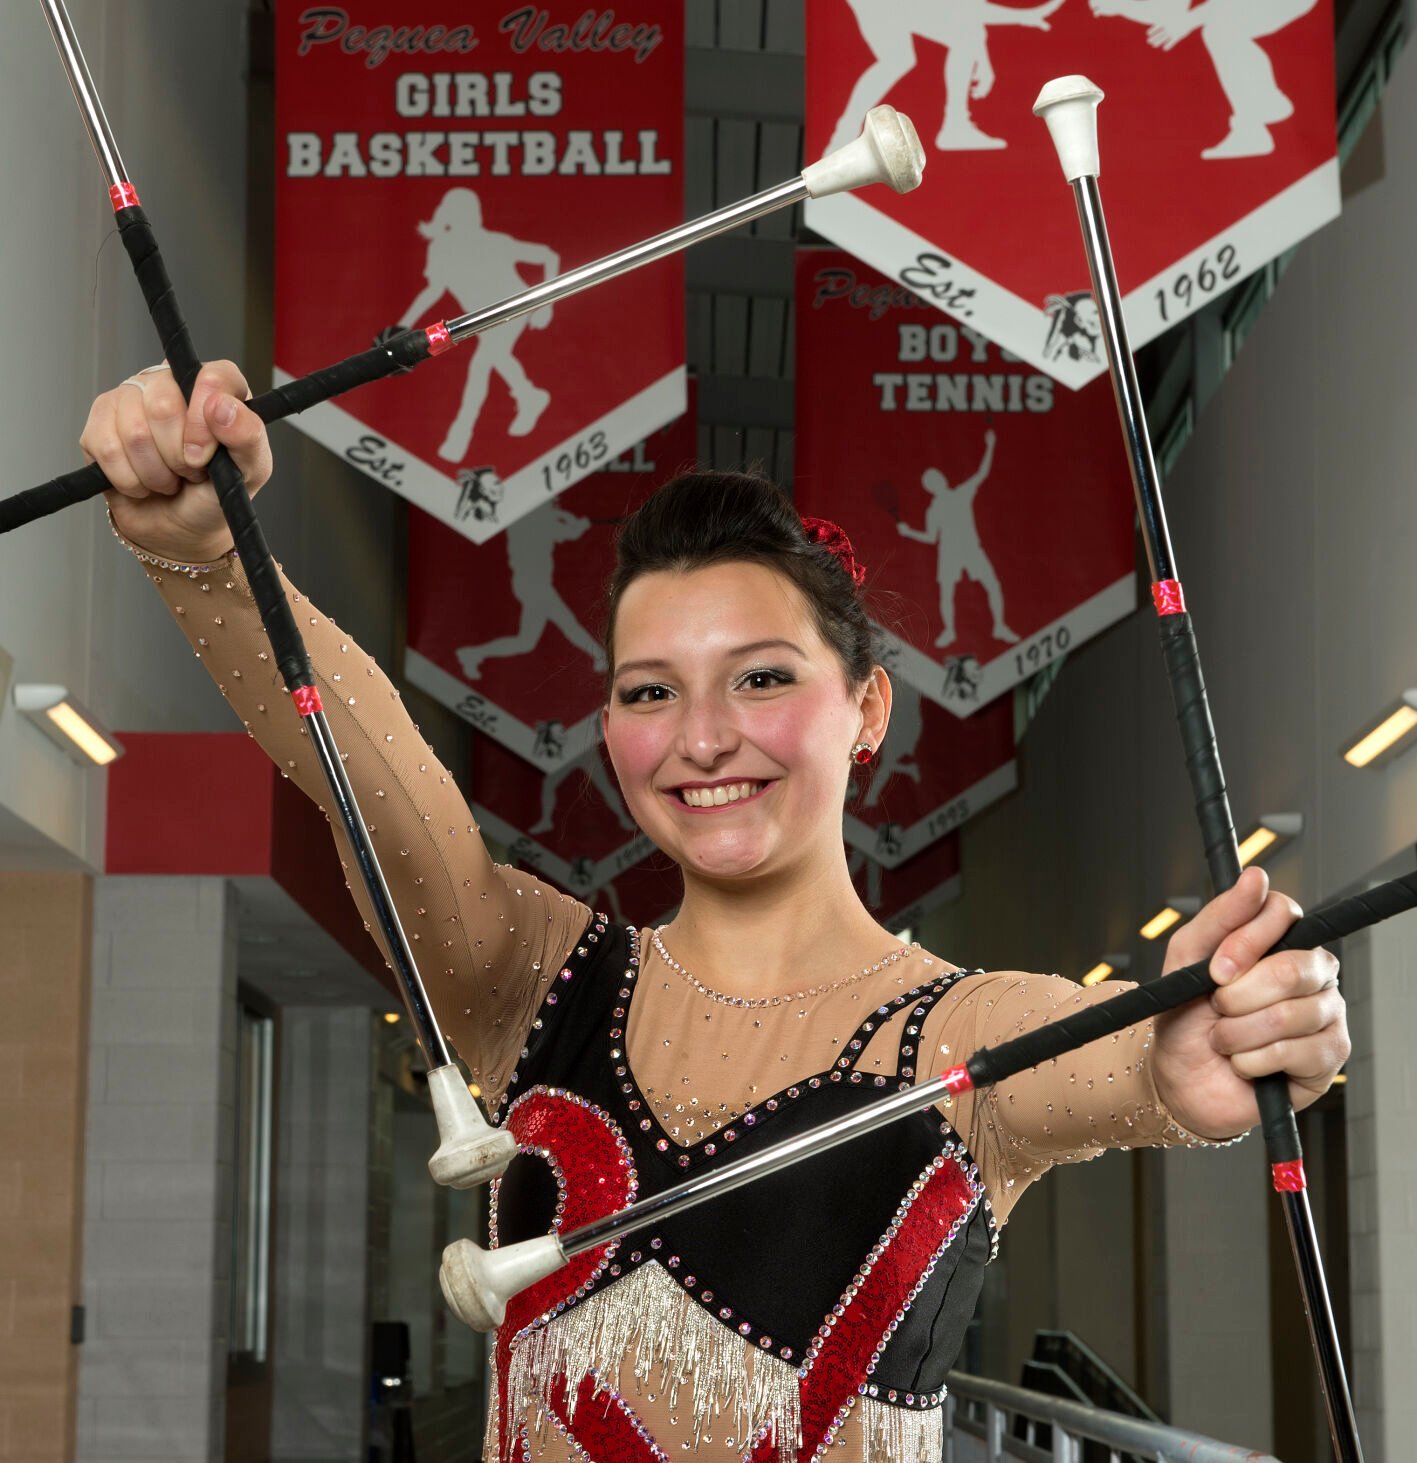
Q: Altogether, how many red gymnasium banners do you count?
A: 8